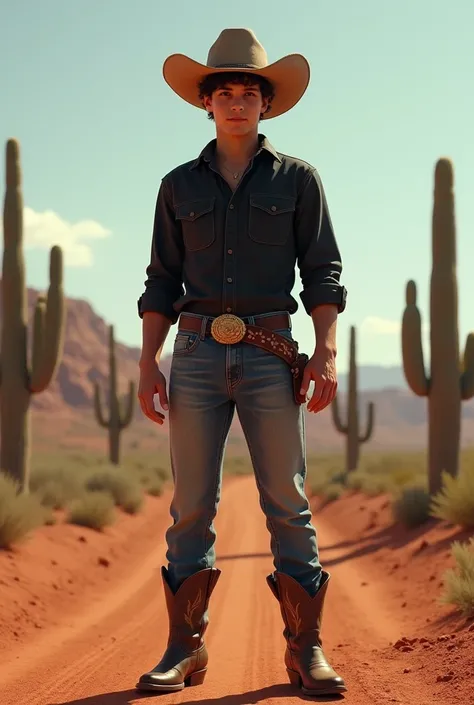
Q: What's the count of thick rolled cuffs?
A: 2